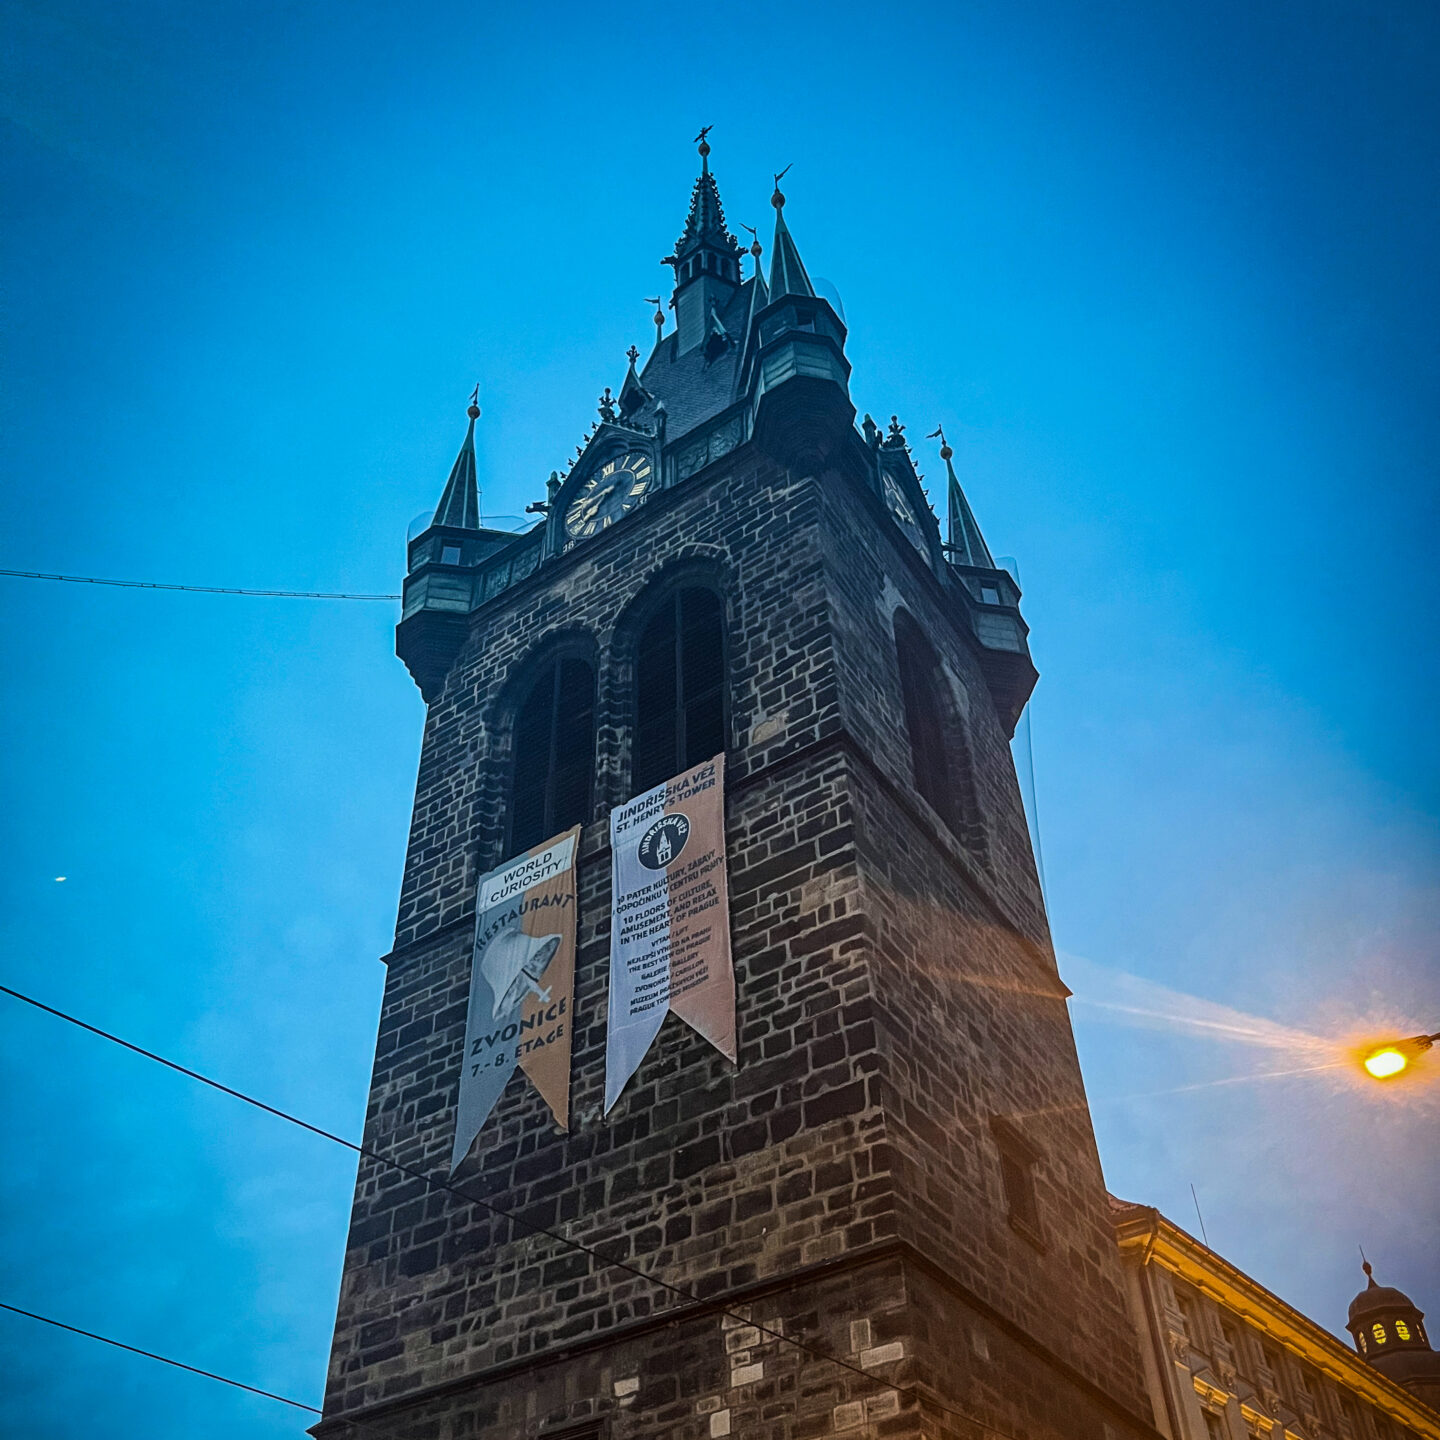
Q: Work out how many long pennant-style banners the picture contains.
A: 2